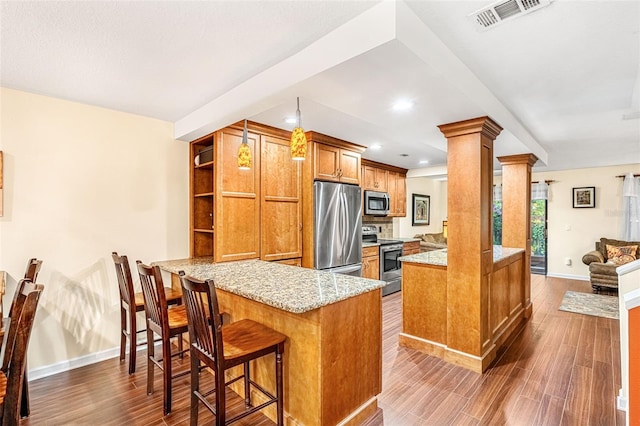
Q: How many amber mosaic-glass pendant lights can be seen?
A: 2